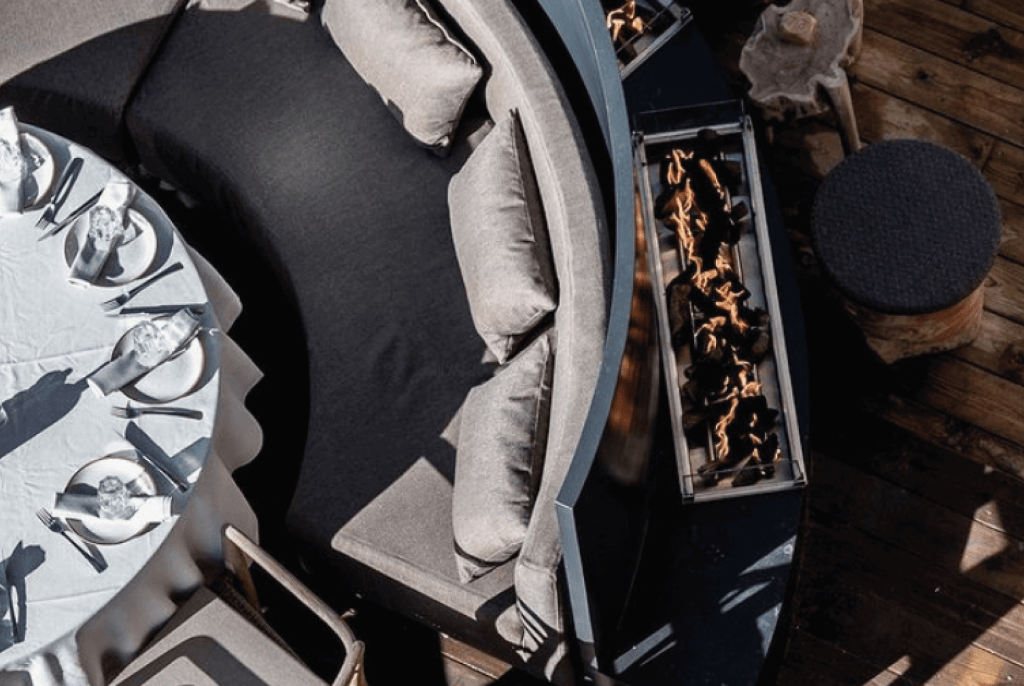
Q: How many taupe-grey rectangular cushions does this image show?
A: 3